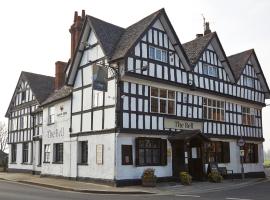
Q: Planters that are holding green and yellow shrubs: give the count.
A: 3